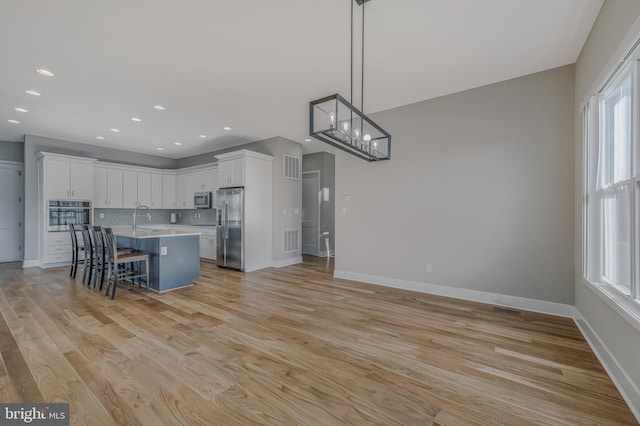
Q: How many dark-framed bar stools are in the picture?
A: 4